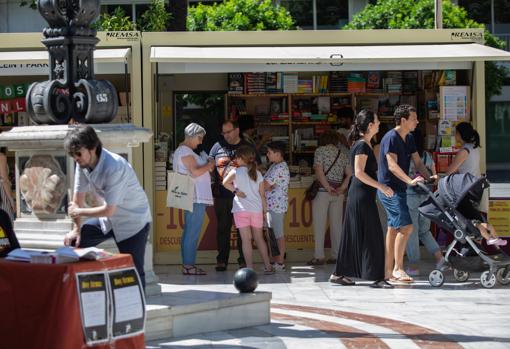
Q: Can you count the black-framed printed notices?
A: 2